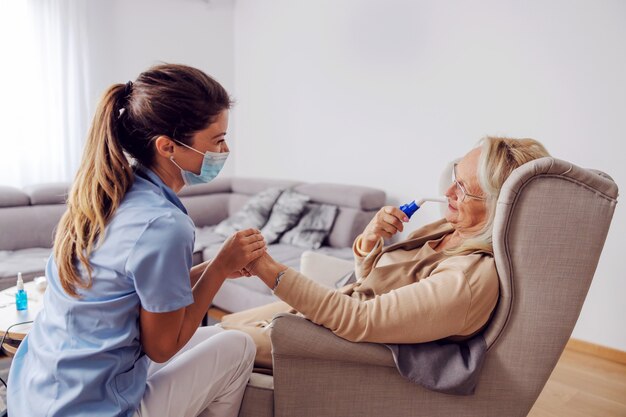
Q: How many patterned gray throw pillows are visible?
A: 3